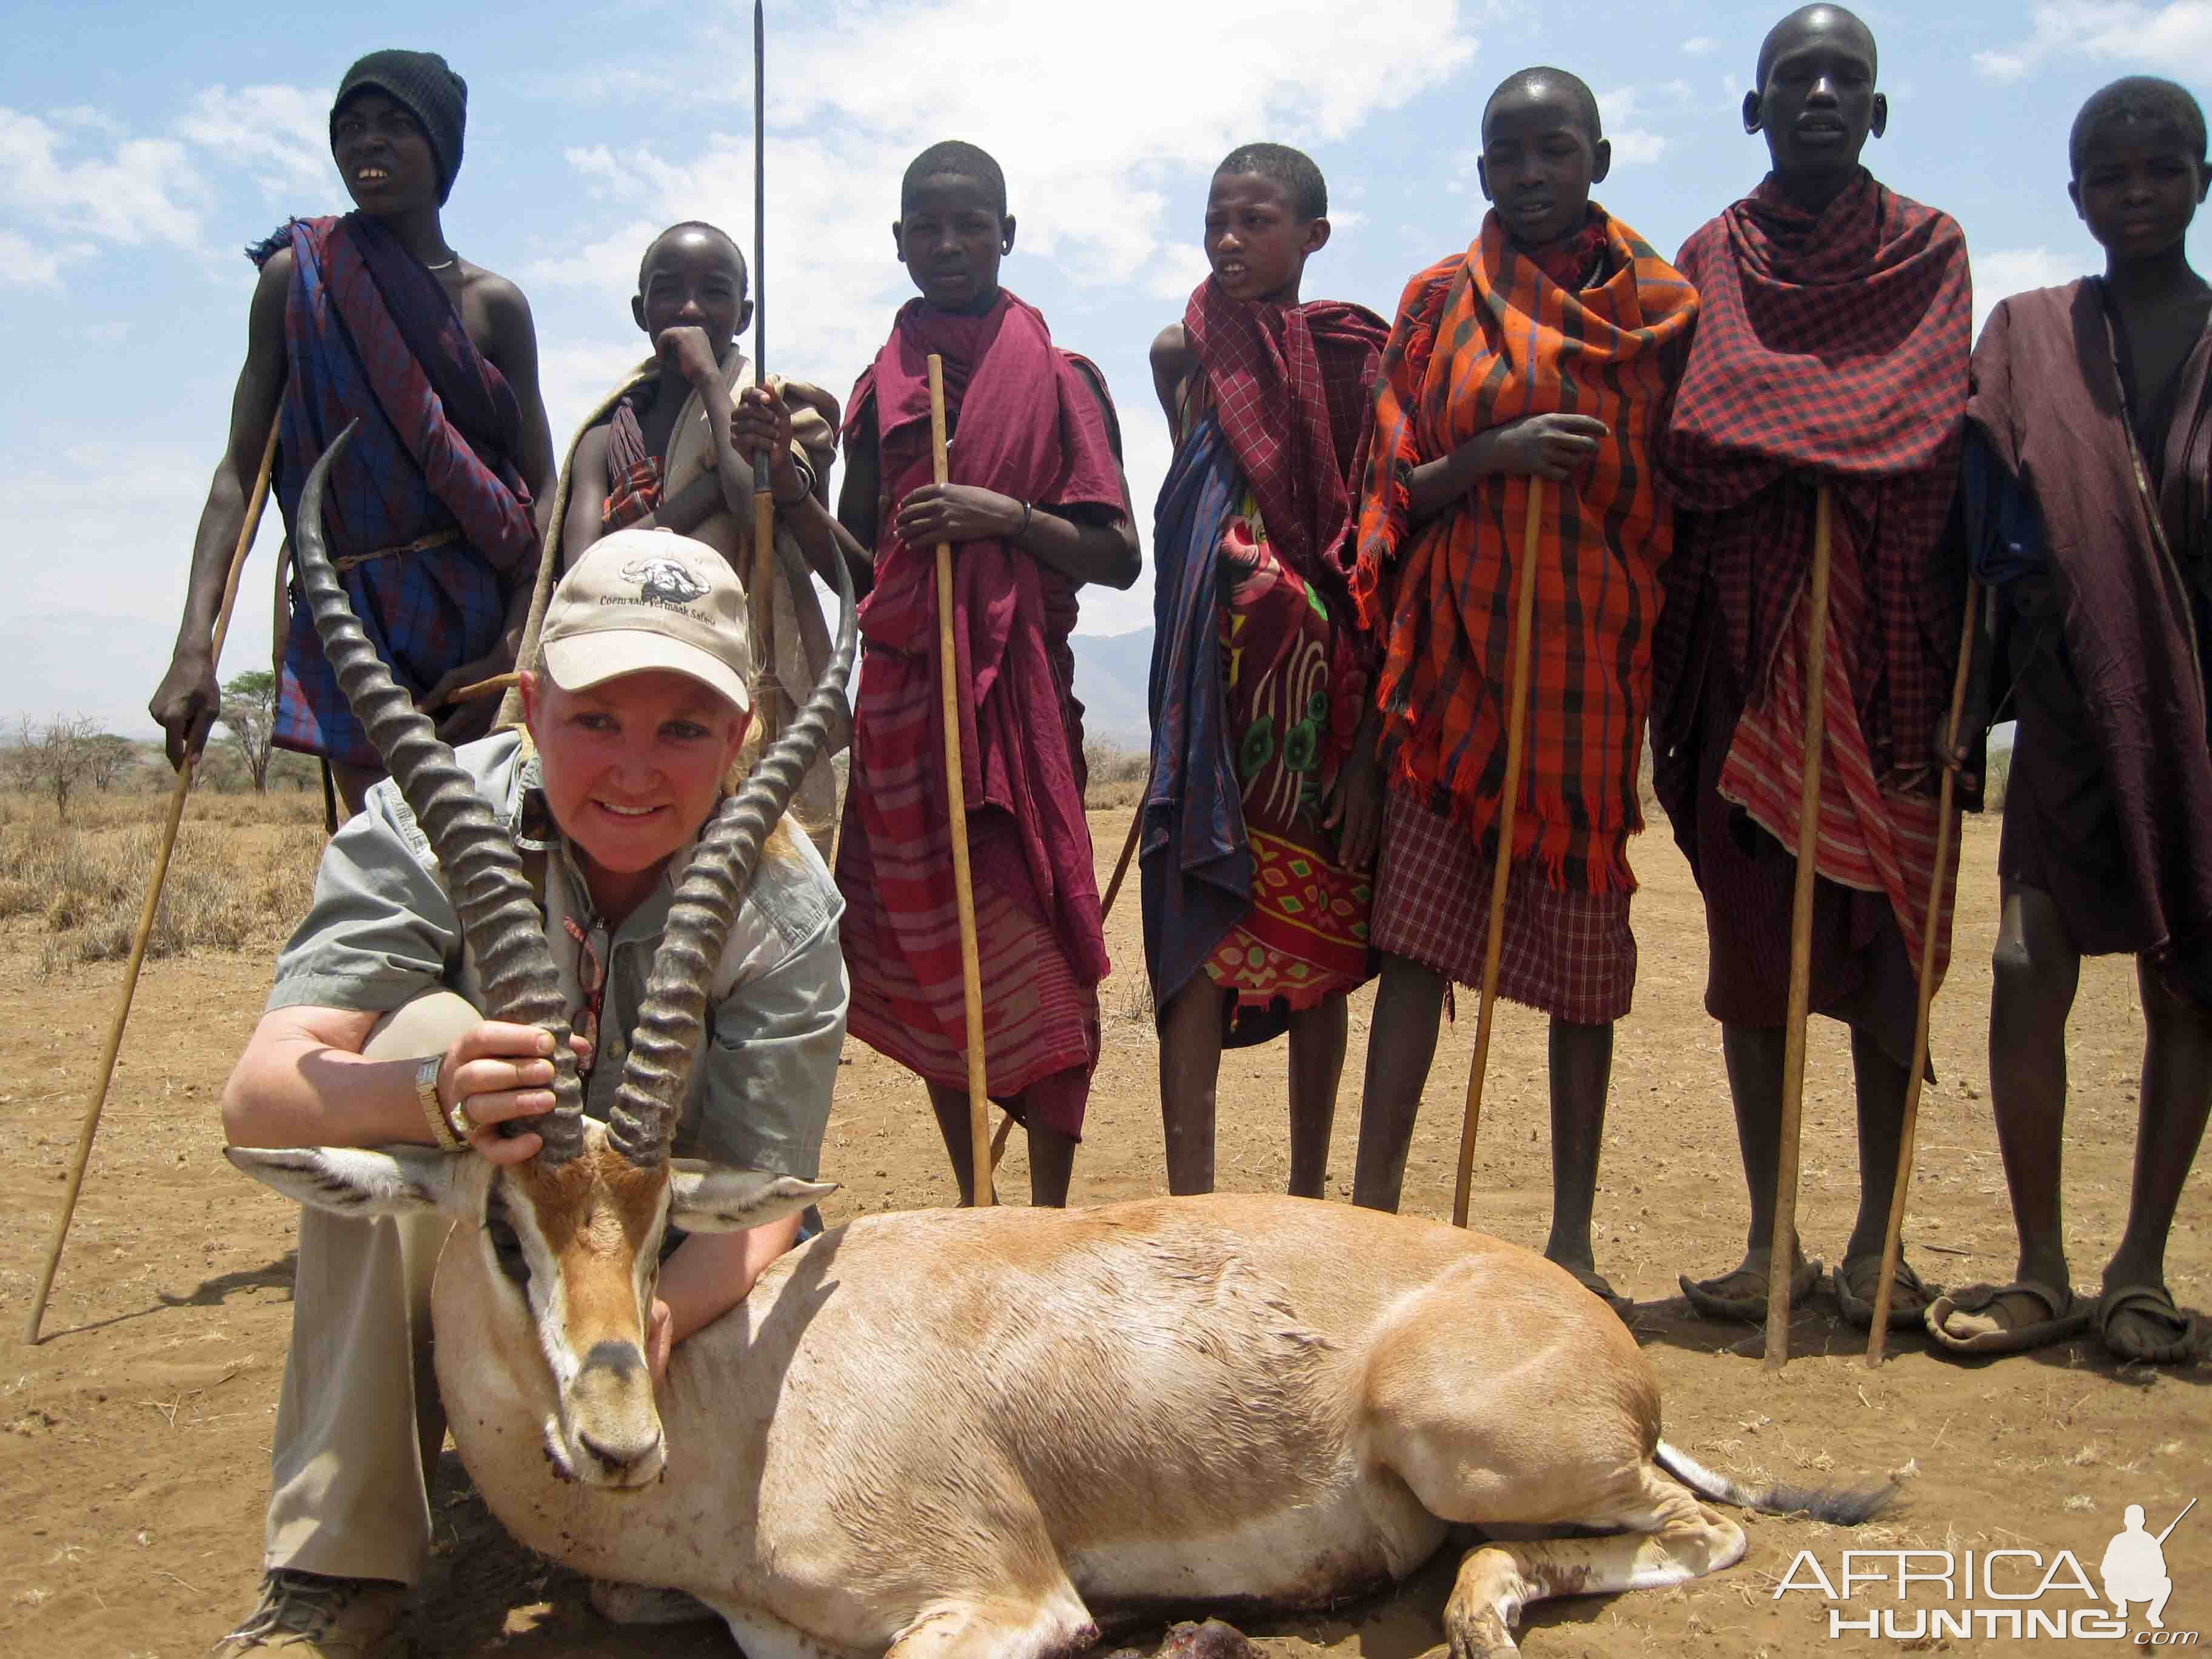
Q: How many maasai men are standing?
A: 7